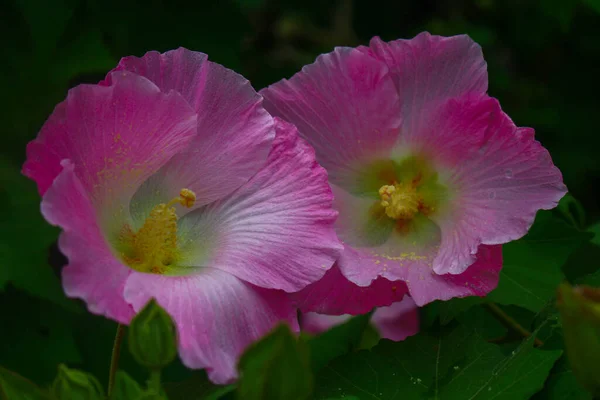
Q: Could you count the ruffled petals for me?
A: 10